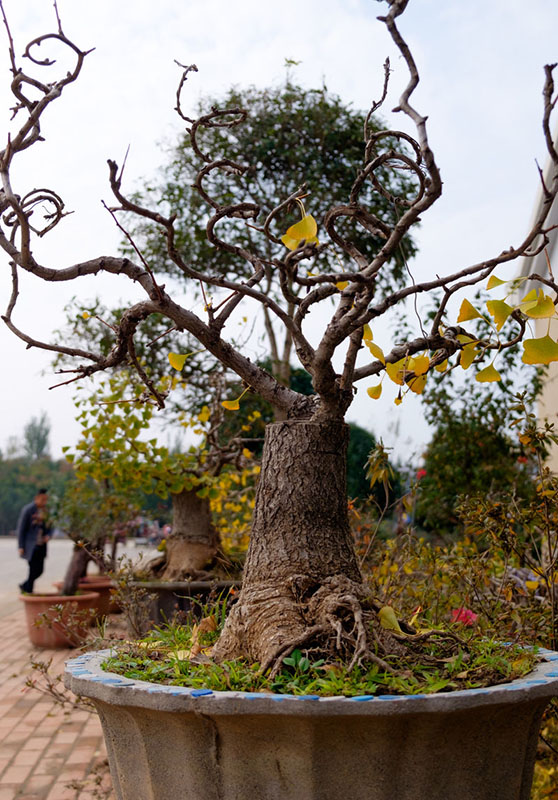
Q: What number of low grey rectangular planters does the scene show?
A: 1